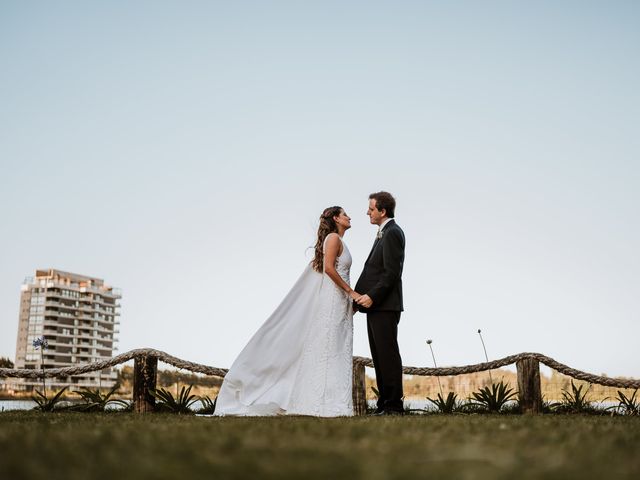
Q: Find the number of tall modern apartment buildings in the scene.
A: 1